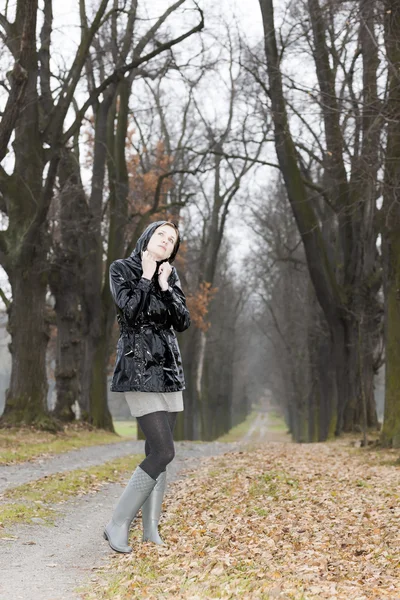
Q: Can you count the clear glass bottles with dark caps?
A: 0